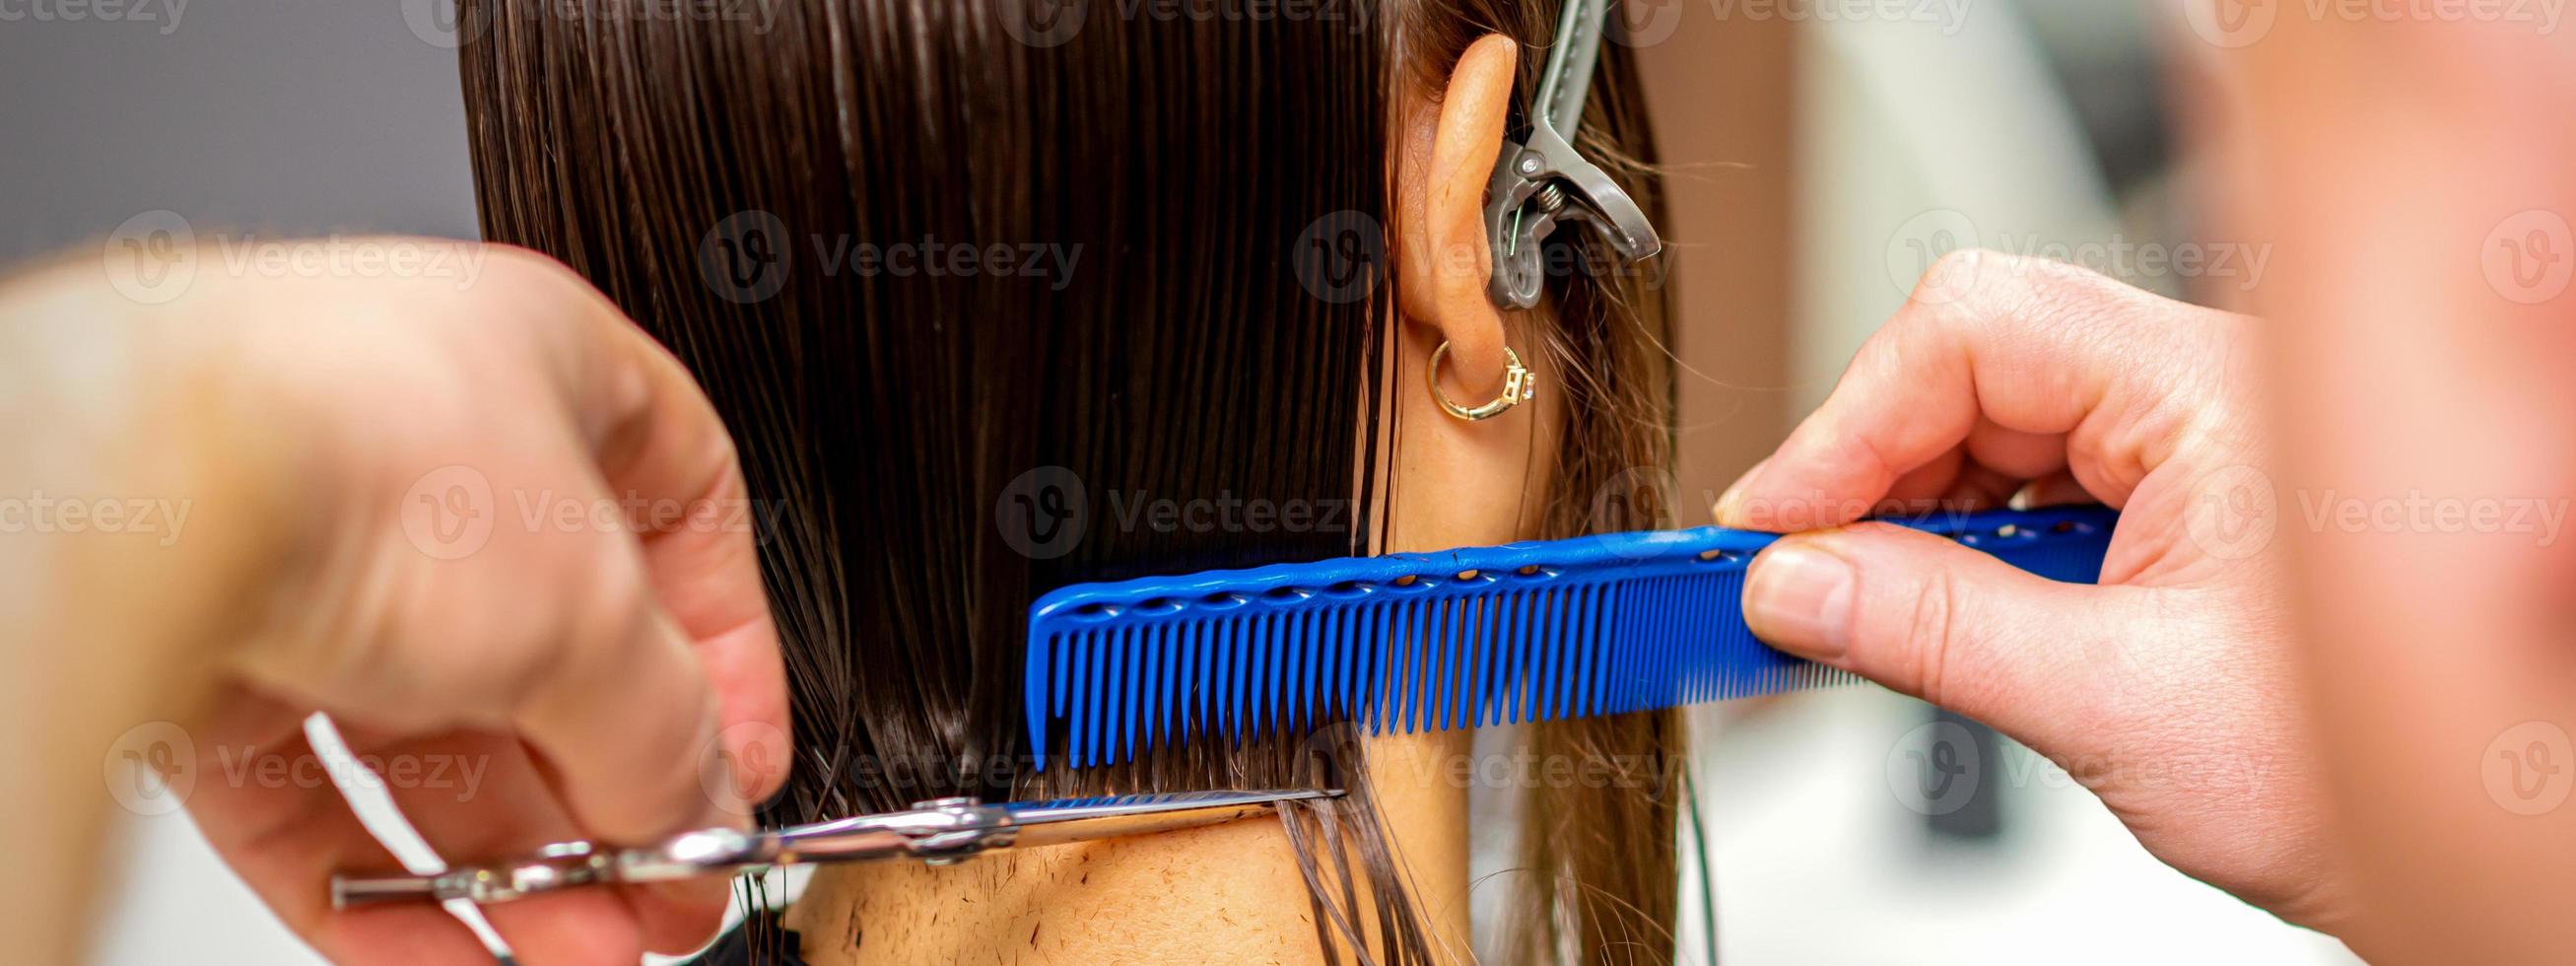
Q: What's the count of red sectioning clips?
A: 0